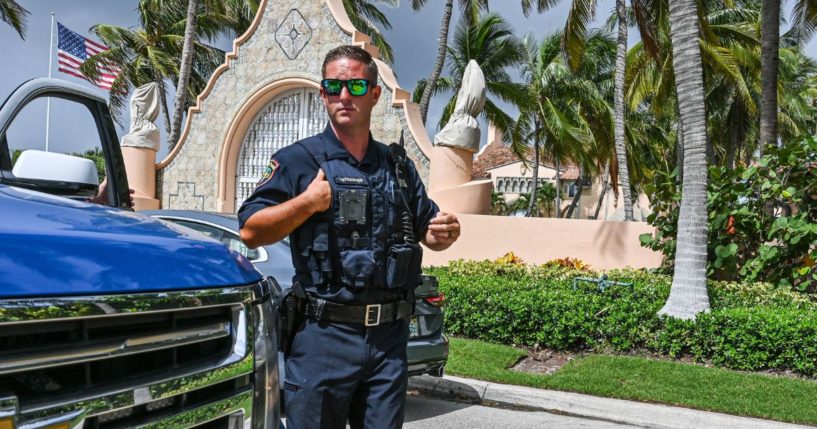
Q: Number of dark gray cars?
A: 1